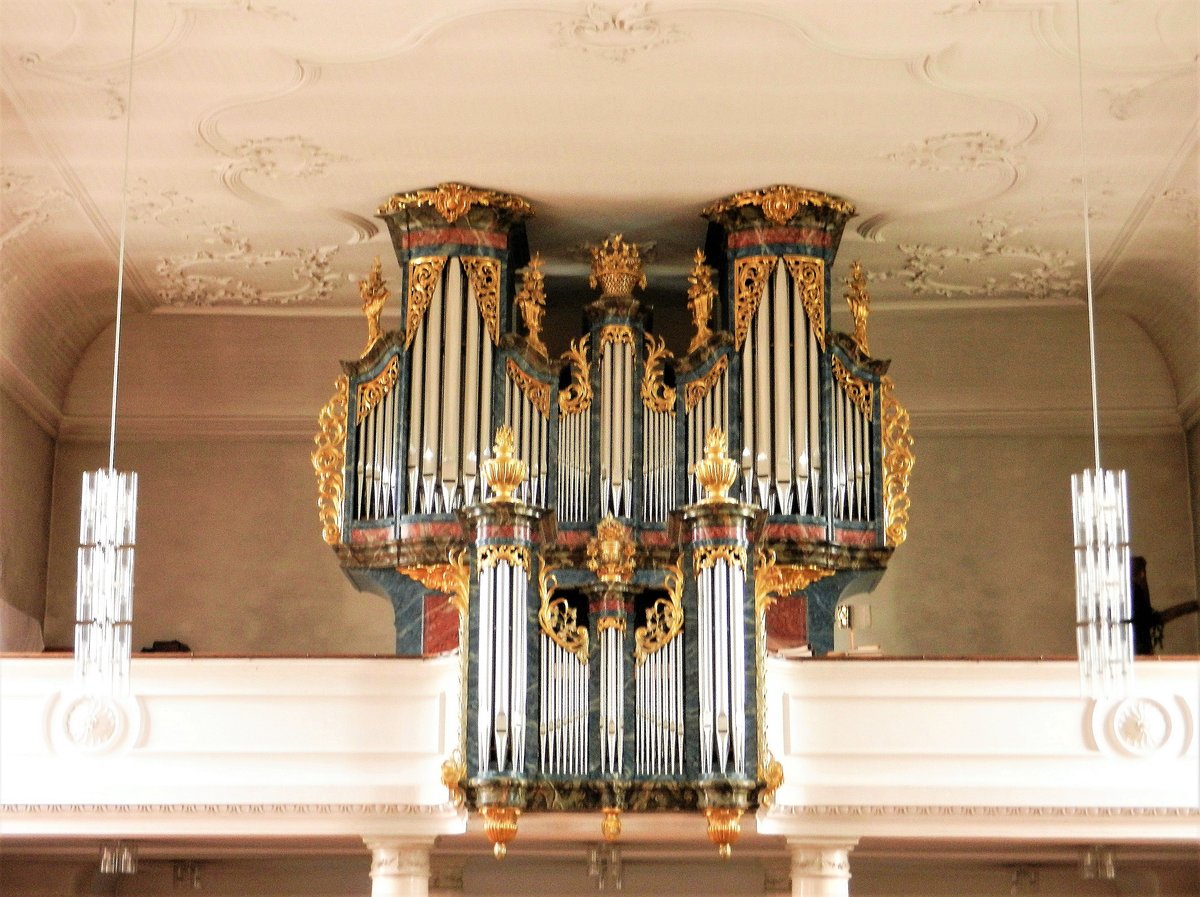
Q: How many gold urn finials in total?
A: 2